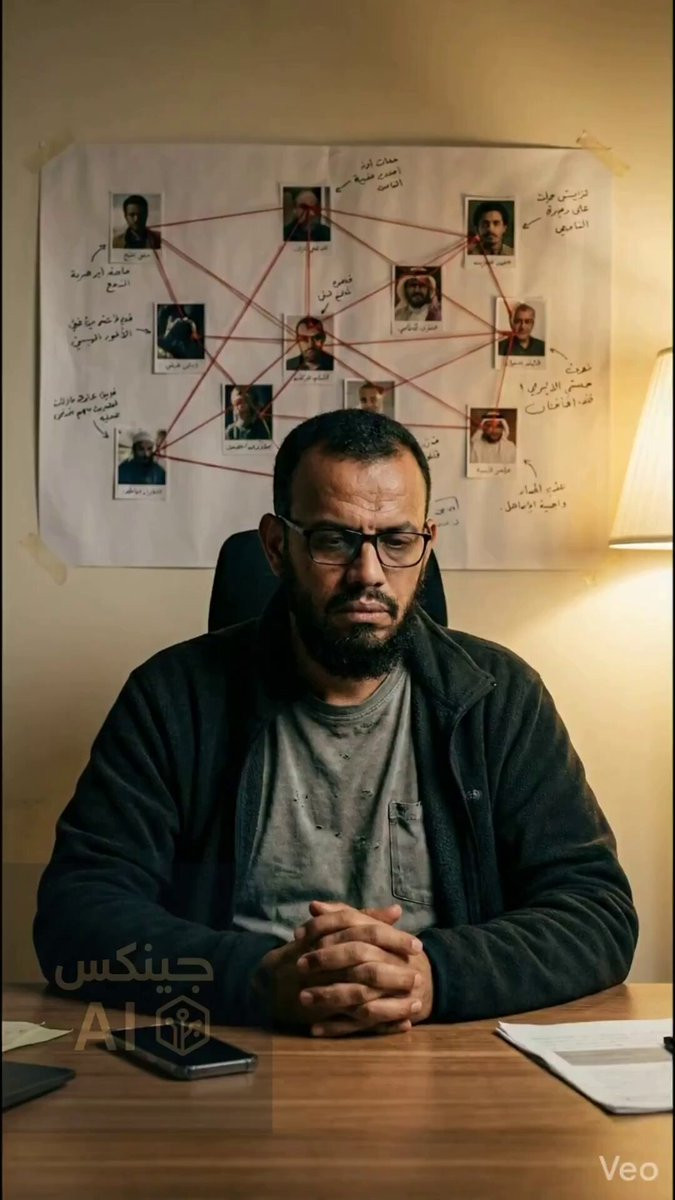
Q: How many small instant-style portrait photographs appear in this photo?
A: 11